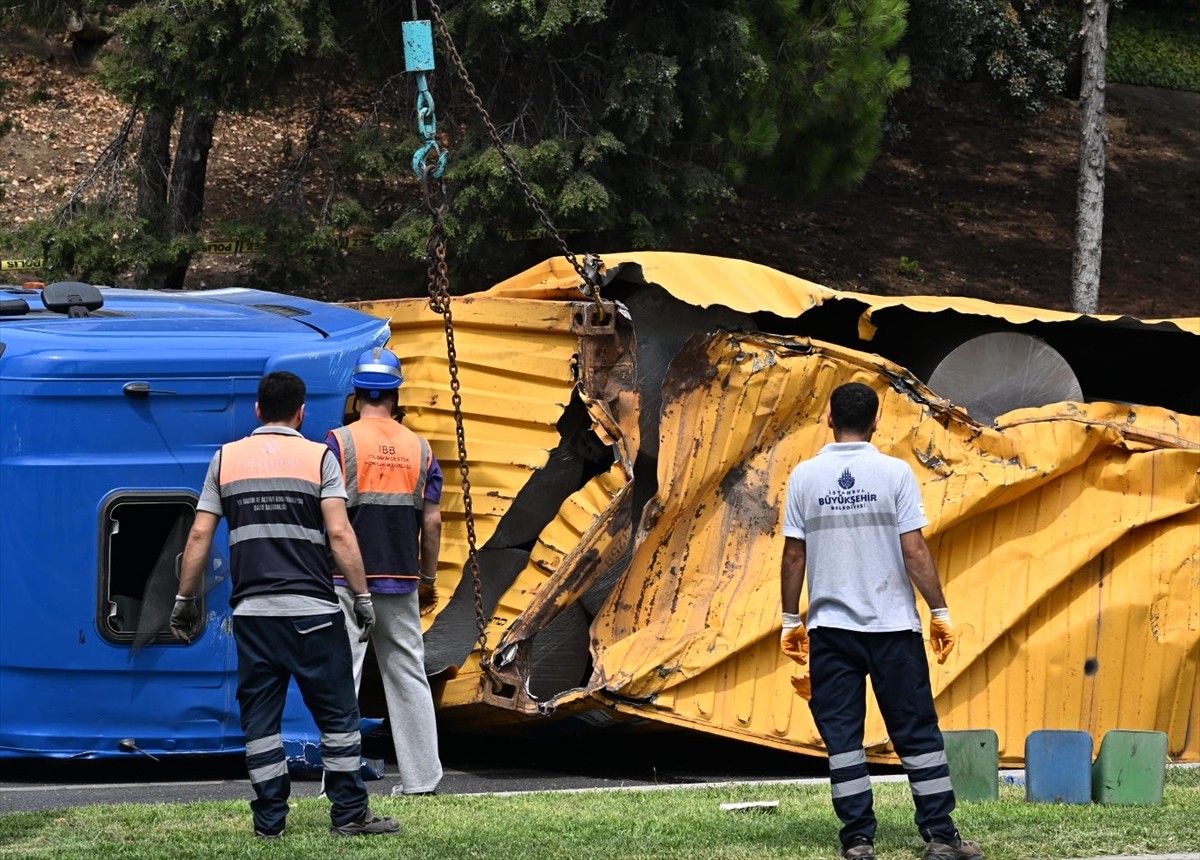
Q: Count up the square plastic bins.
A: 3